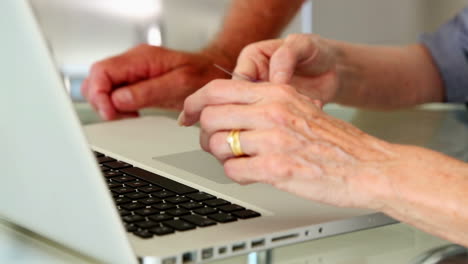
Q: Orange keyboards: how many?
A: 0